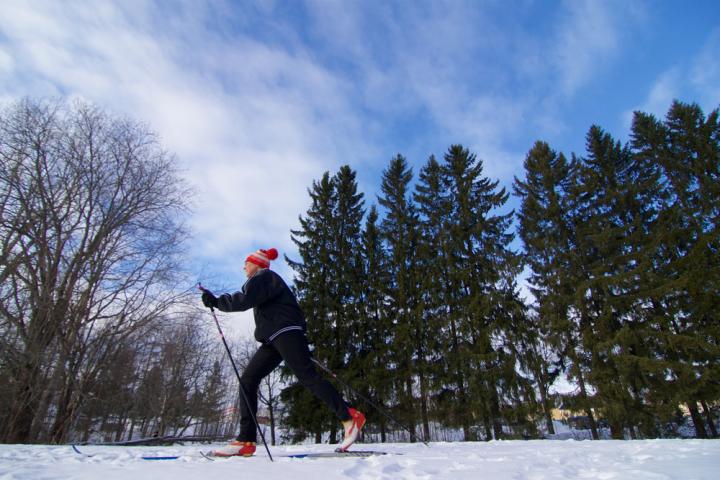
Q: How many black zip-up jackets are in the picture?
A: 1